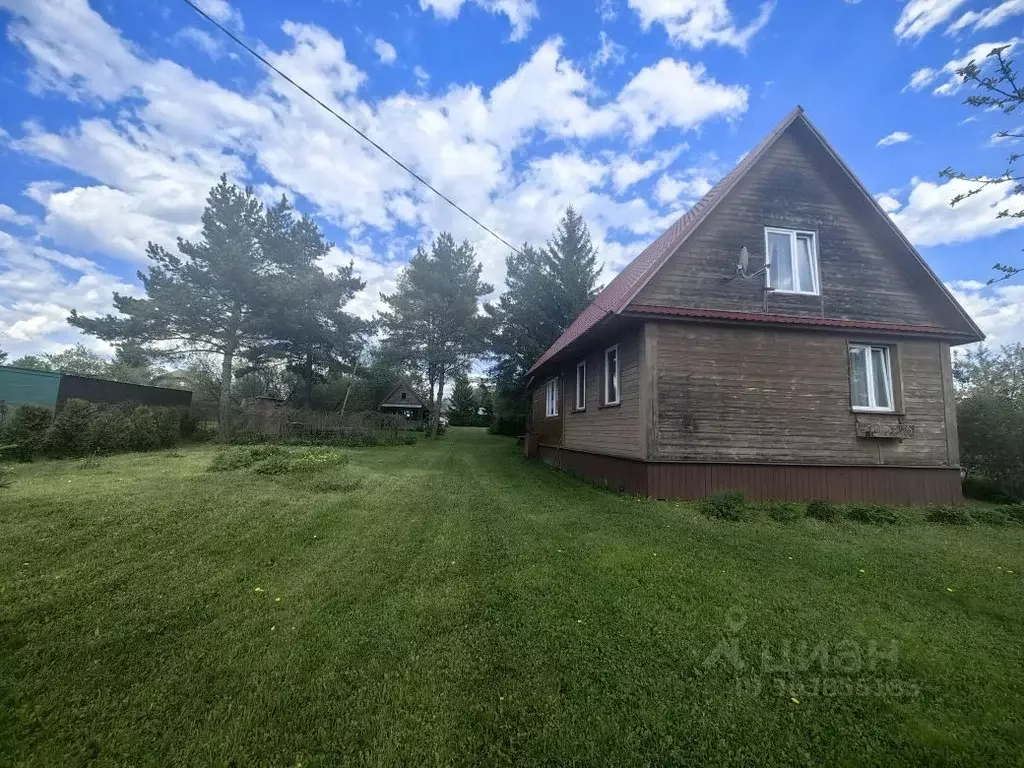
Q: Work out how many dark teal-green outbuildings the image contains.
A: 1